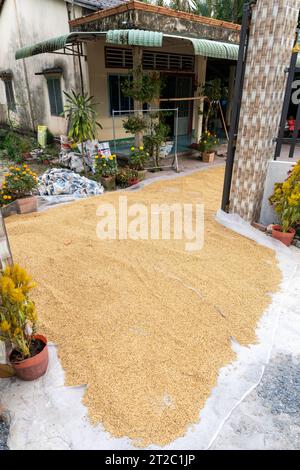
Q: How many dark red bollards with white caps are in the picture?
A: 0